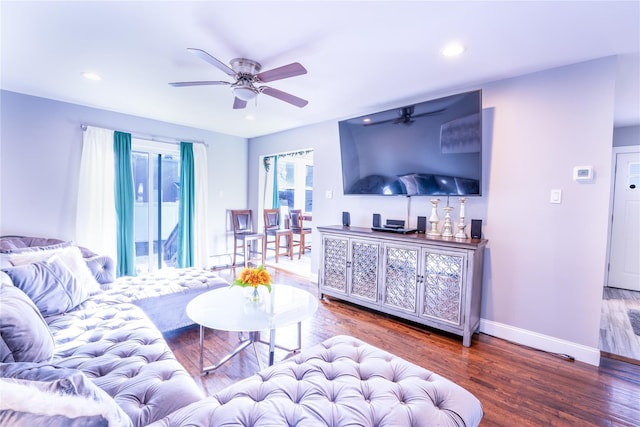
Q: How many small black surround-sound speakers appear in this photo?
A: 4